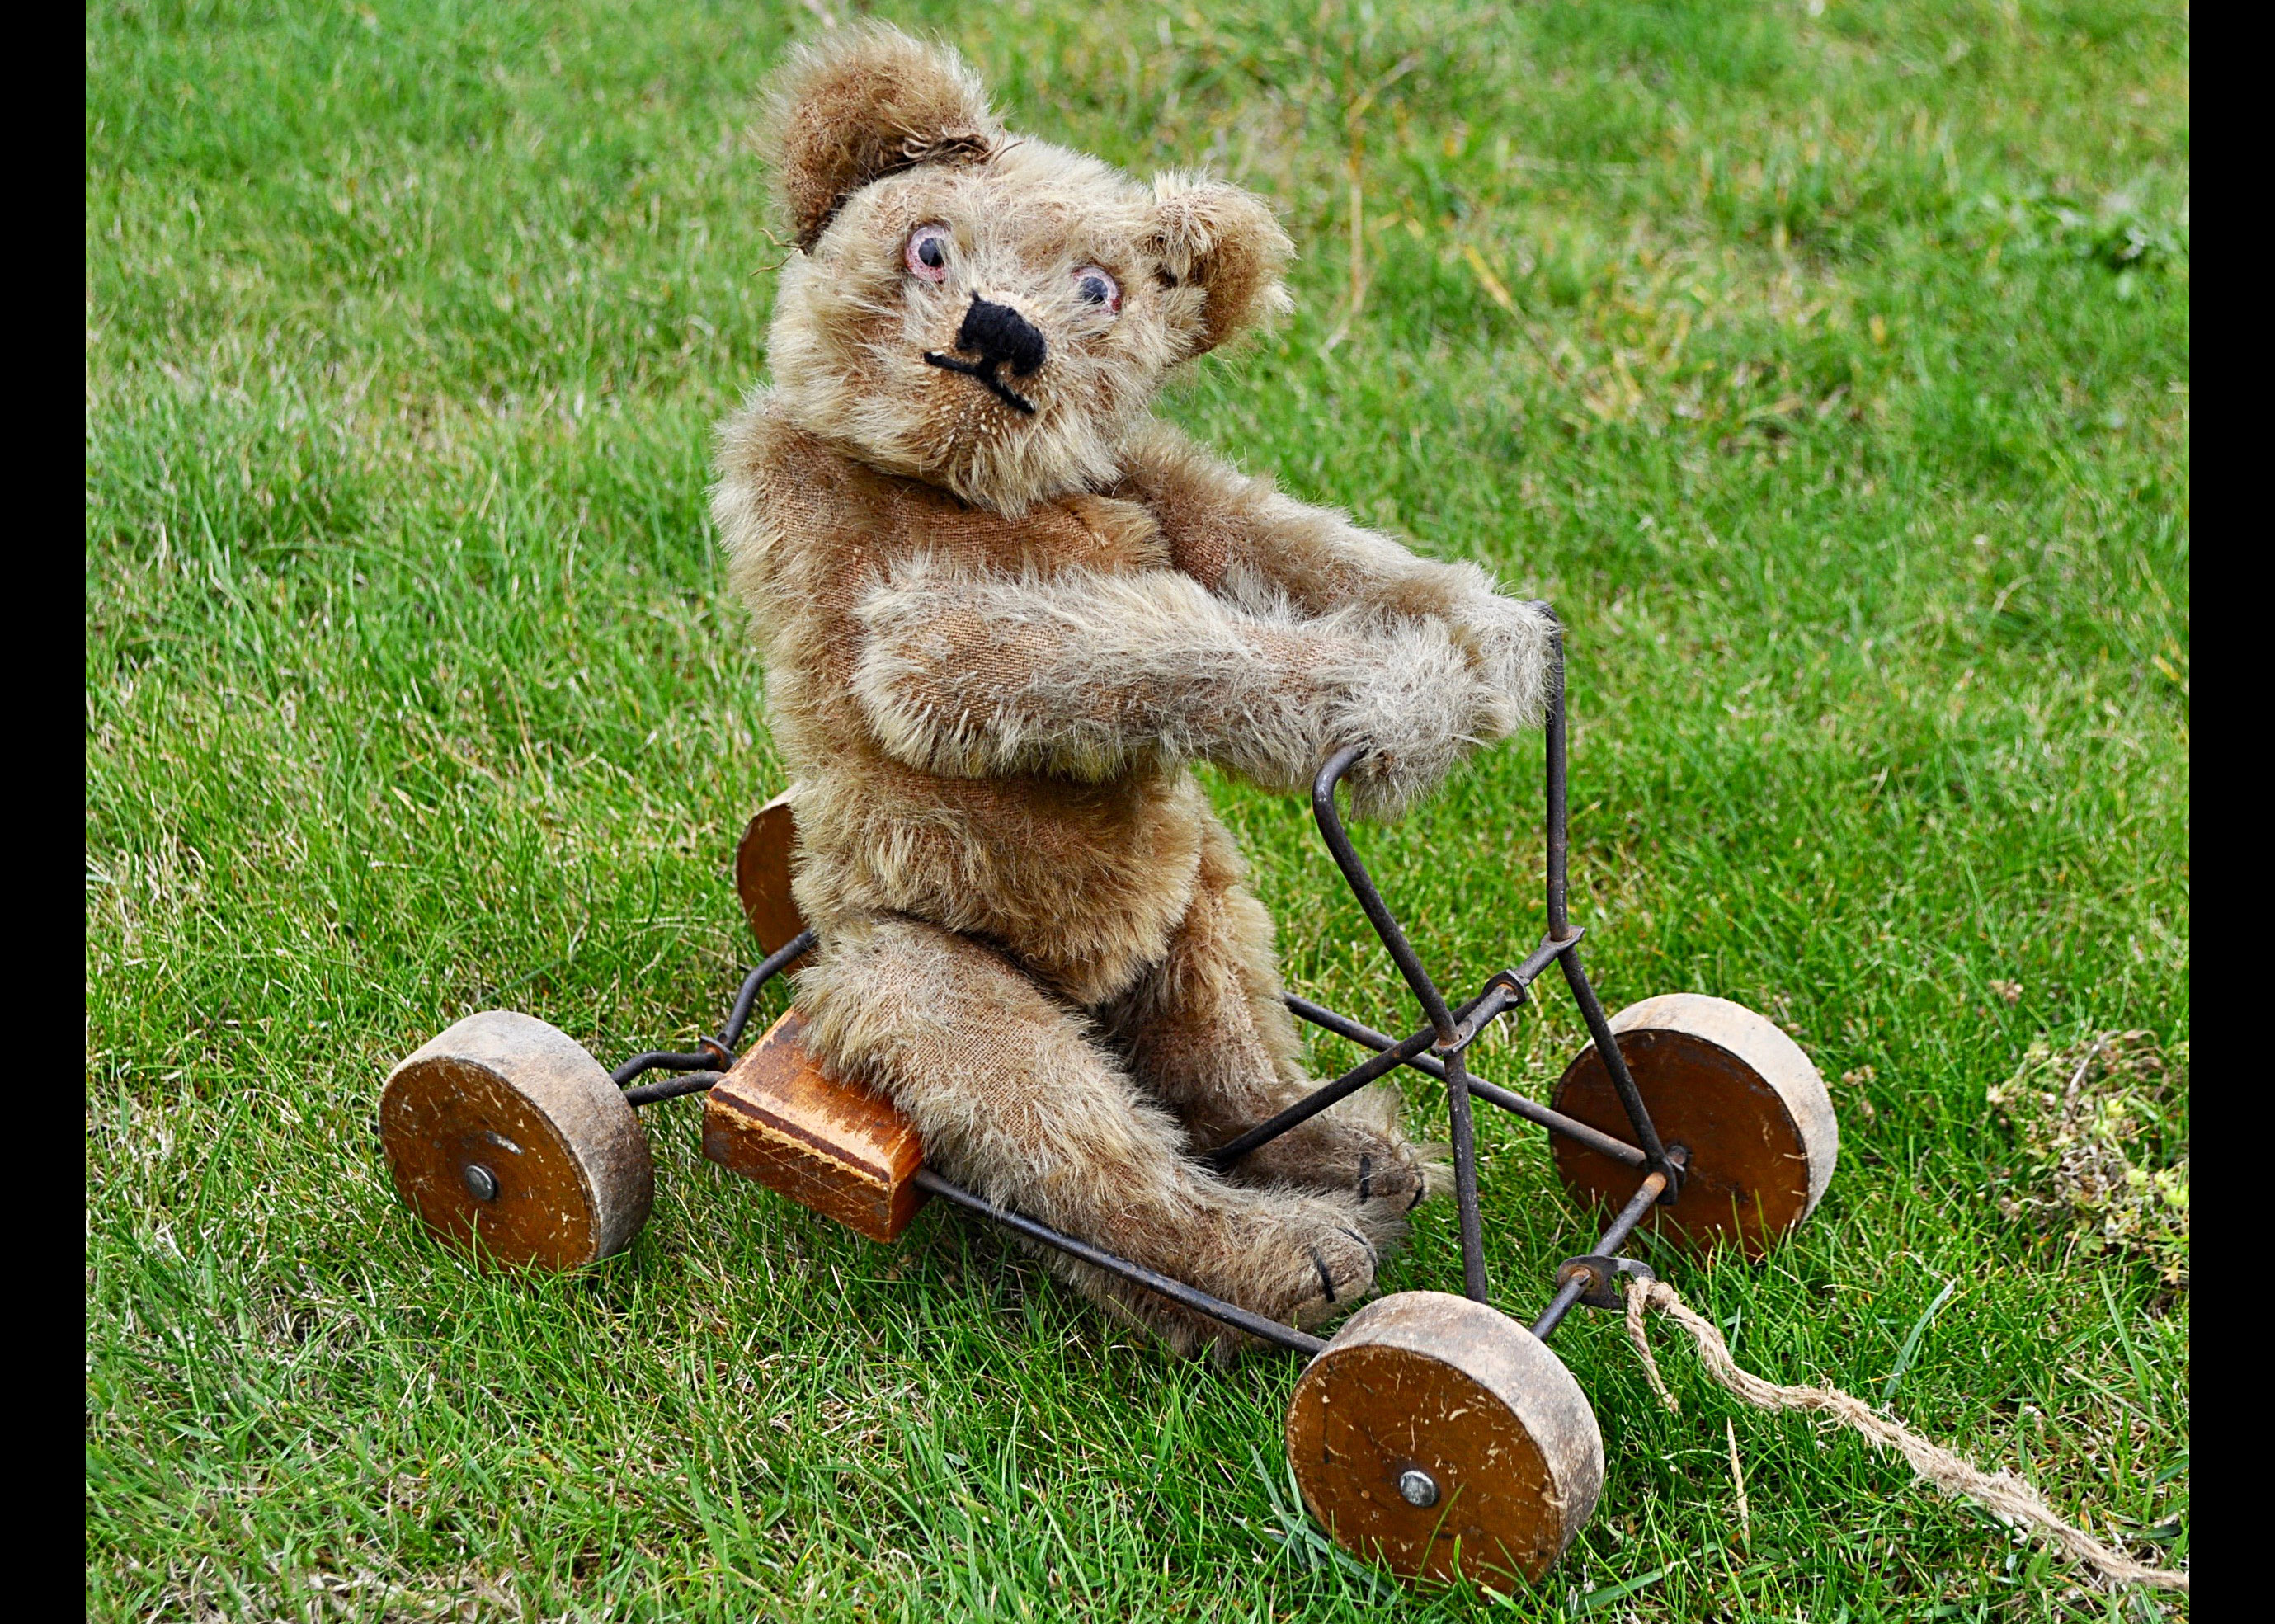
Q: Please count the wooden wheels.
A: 4